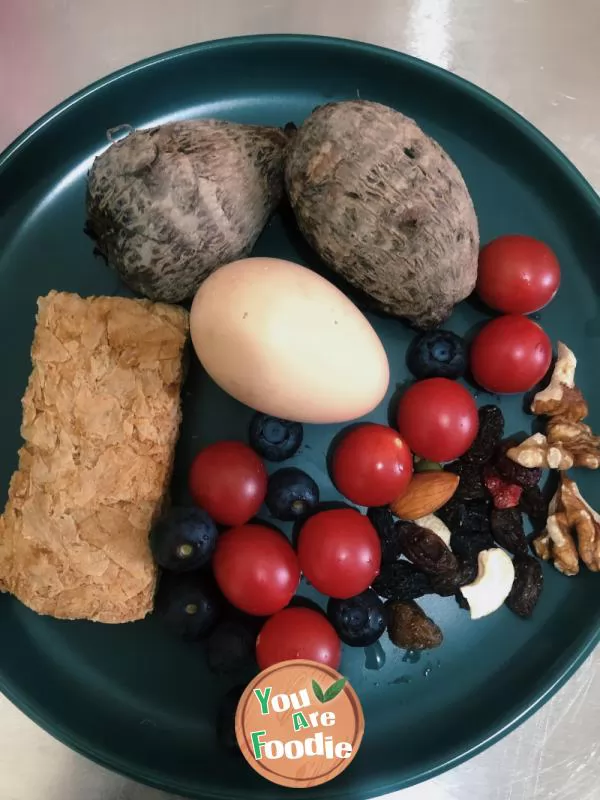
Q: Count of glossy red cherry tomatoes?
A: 8